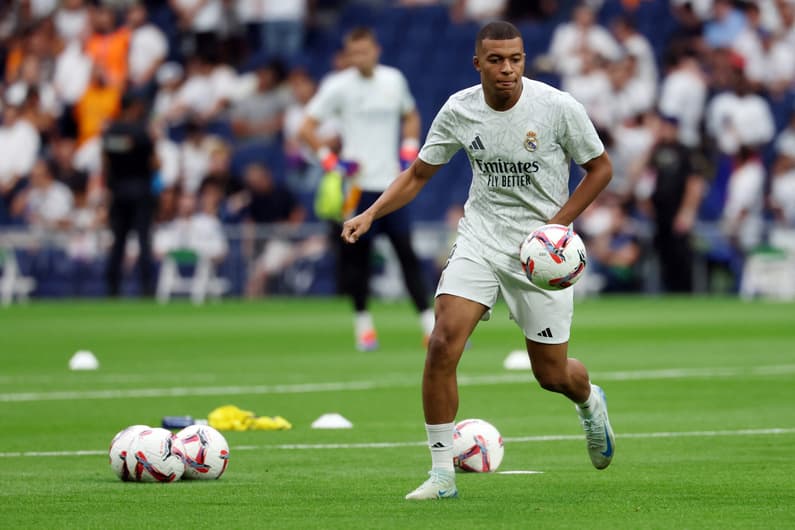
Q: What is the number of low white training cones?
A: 3